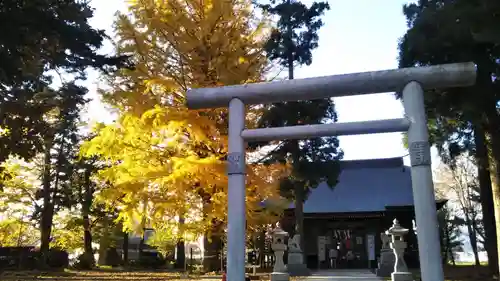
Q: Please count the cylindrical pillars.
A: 2